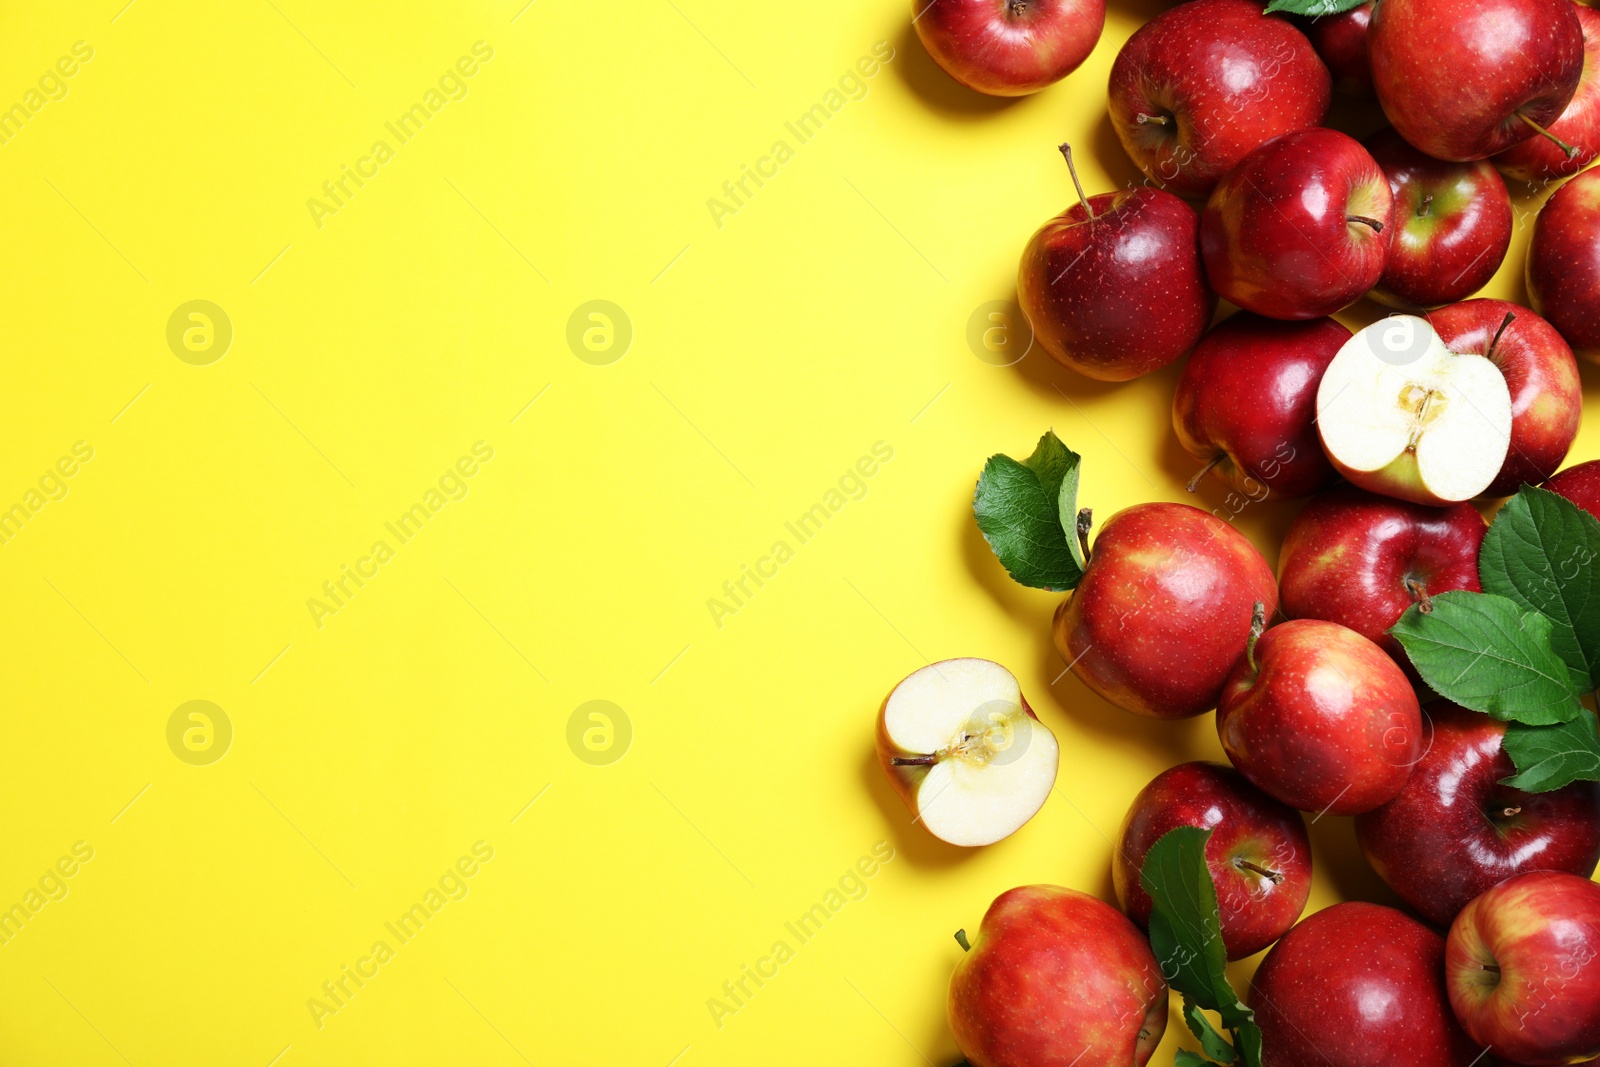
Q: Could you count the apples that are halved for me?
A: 2